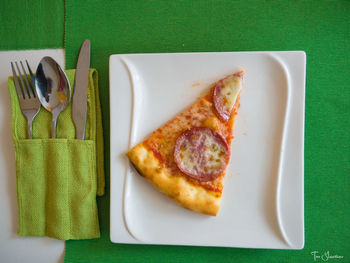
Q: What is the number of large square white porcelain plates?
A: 1